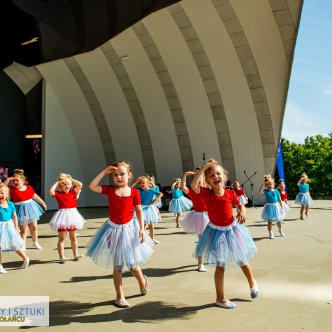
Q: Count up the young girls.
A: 13